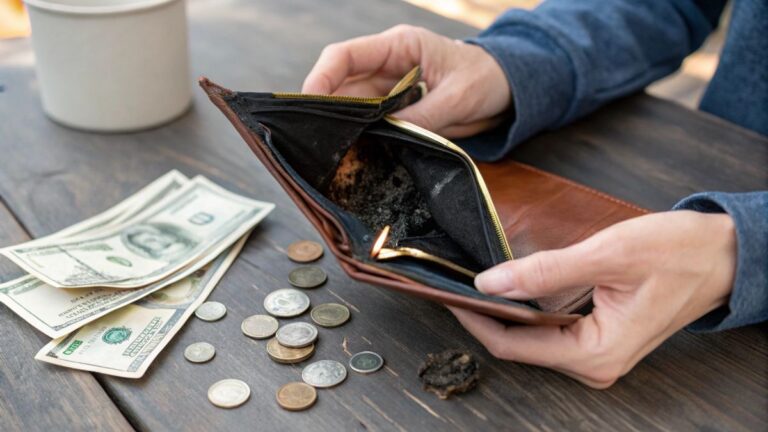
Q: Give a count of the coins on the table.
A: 13